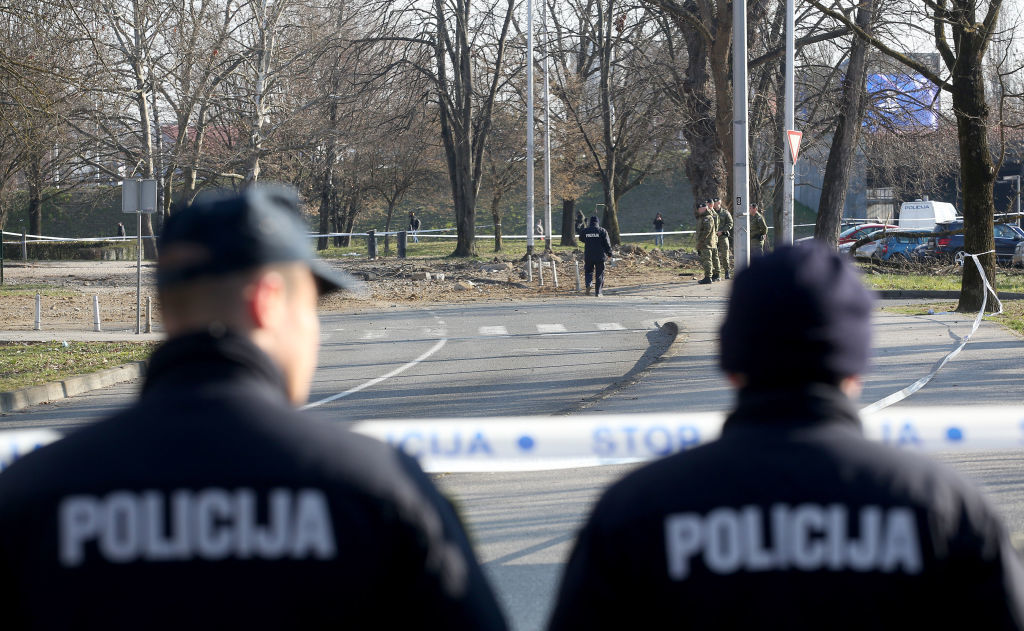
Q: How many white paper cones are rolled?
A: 0